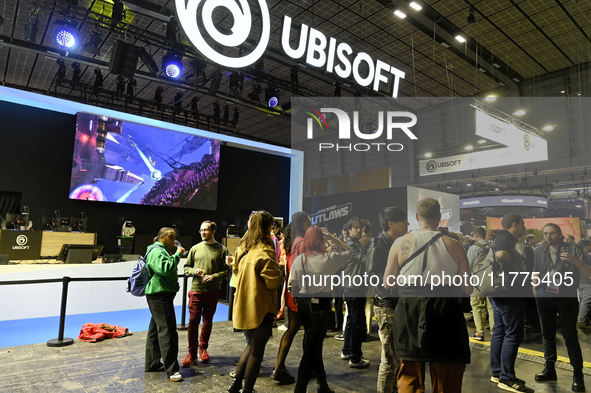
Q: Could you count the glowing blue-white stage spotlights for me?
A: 3